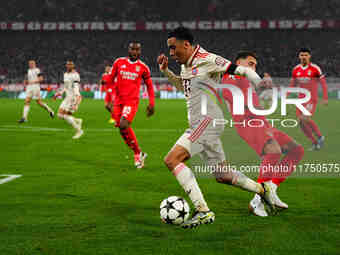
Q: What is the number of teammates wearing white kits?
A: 3